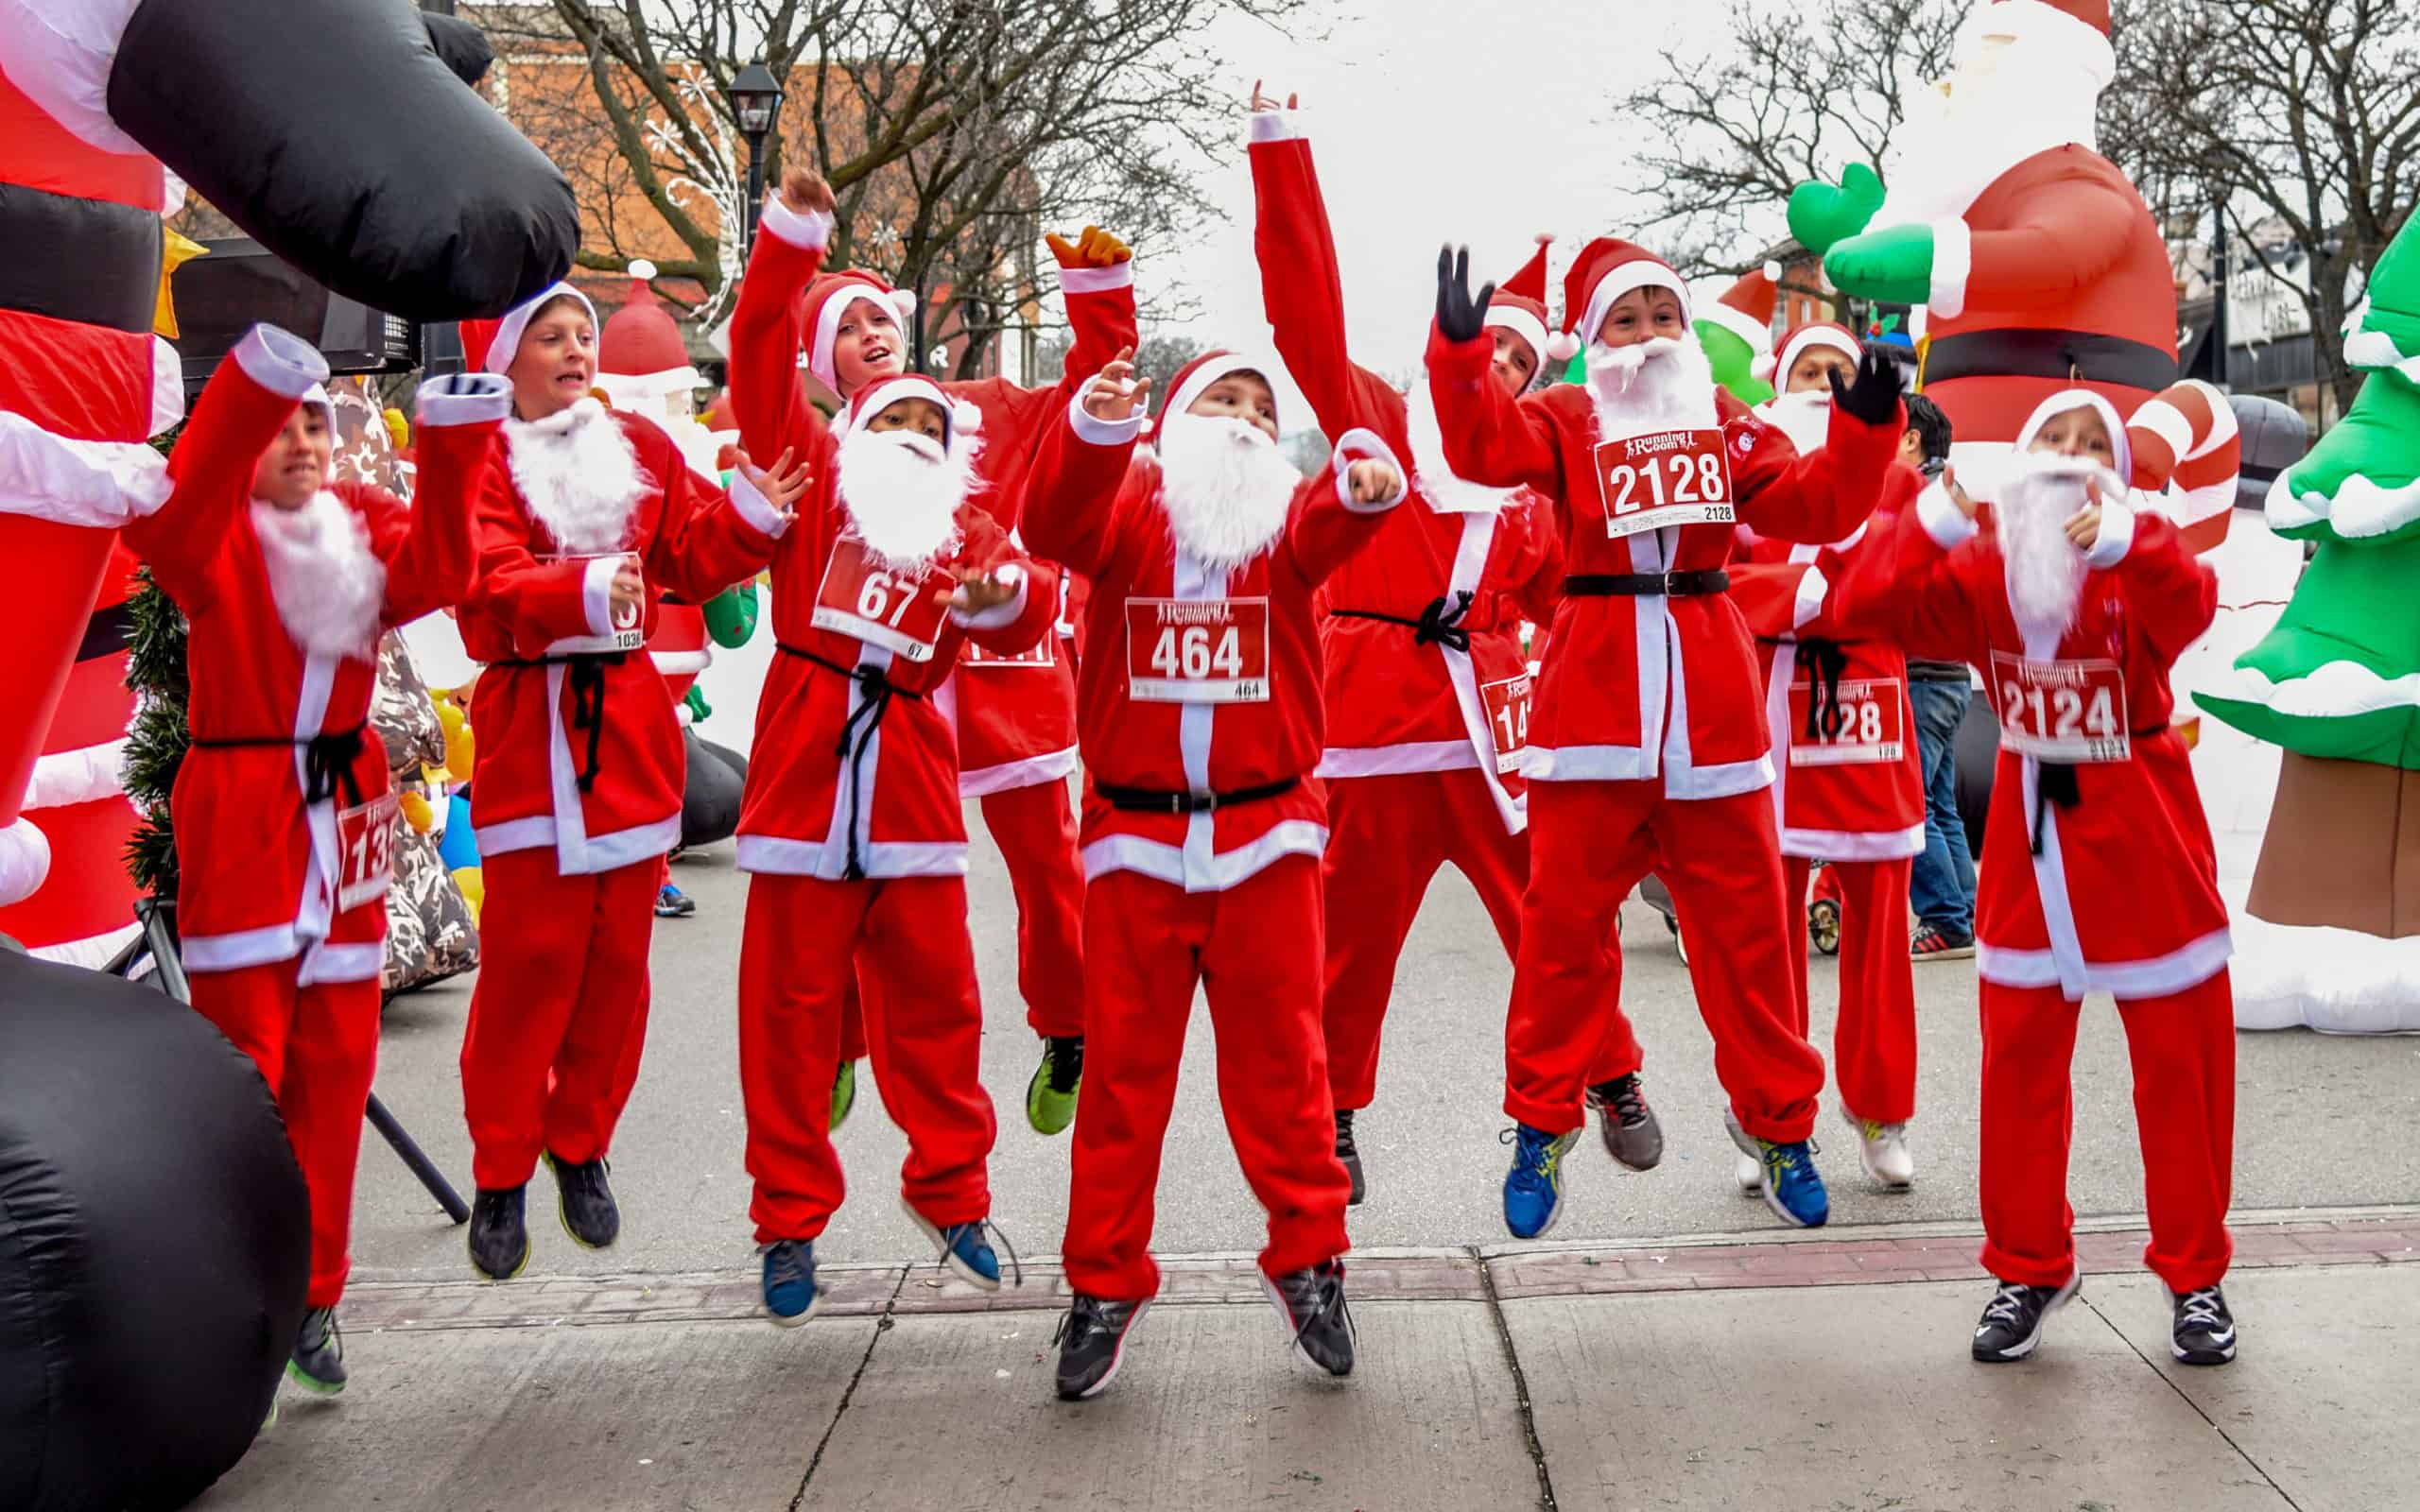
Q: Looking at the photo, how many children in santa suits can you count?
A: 9